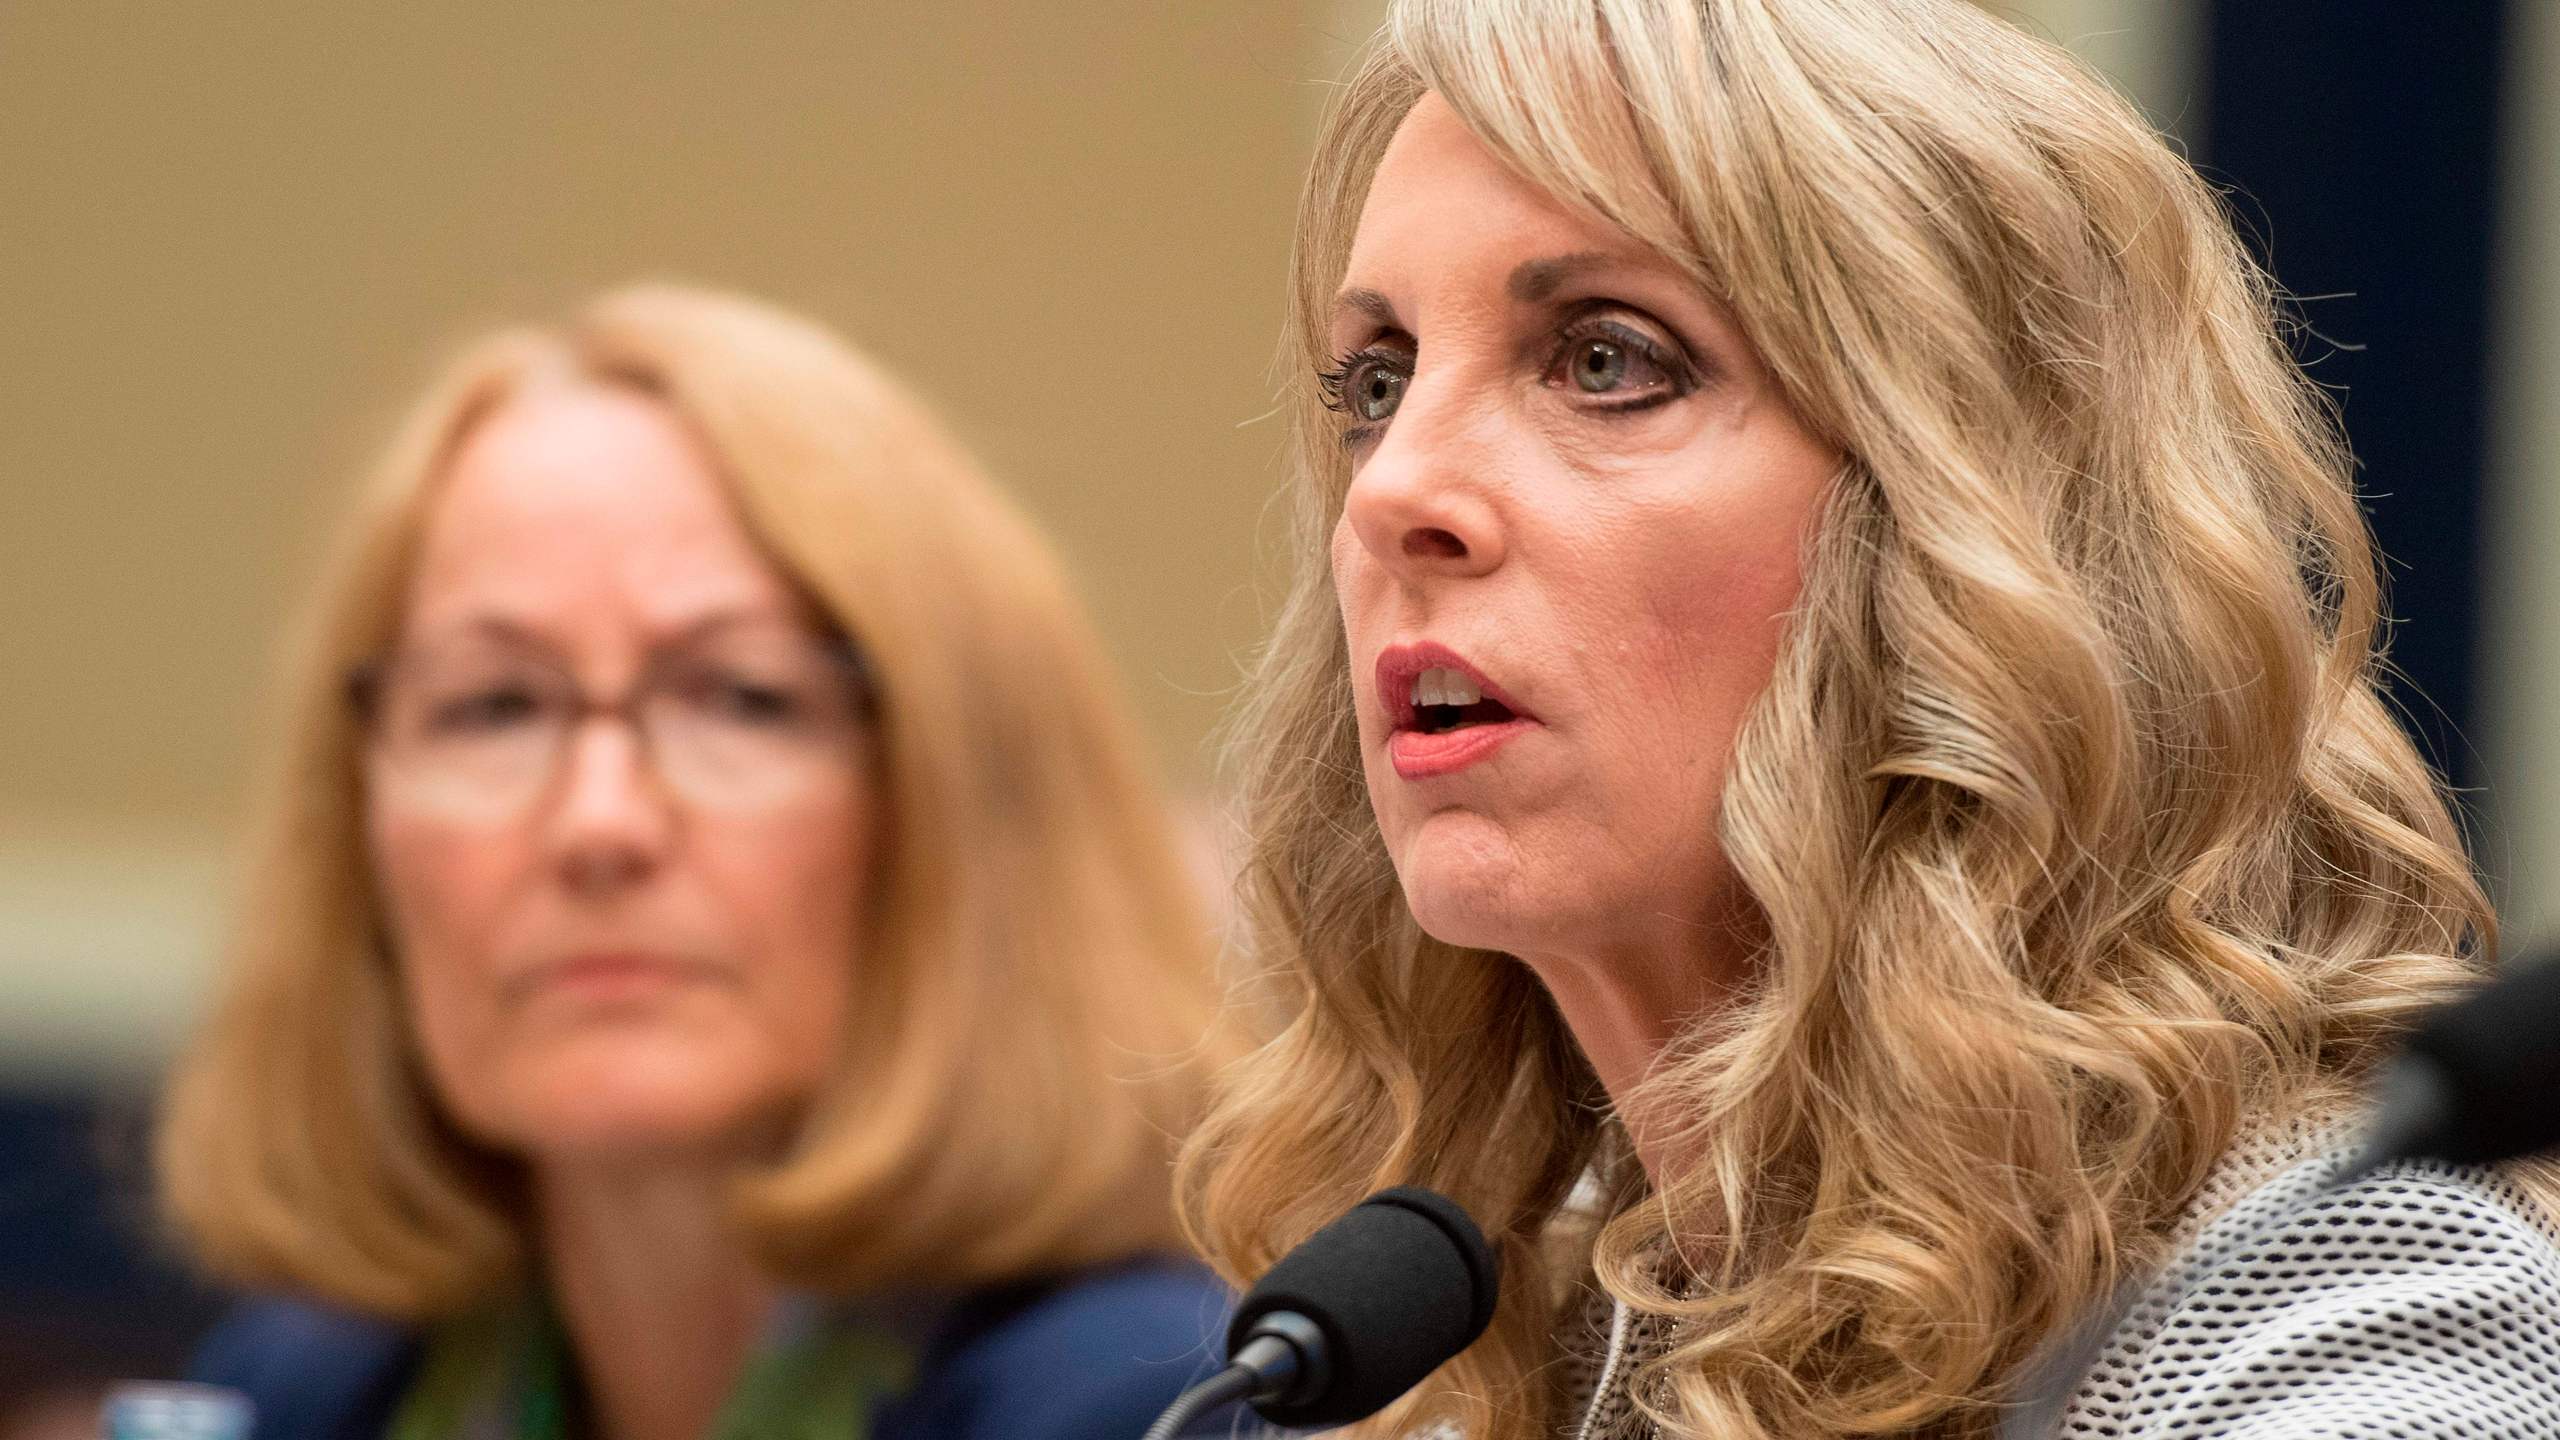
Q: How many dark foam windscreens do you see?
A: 2